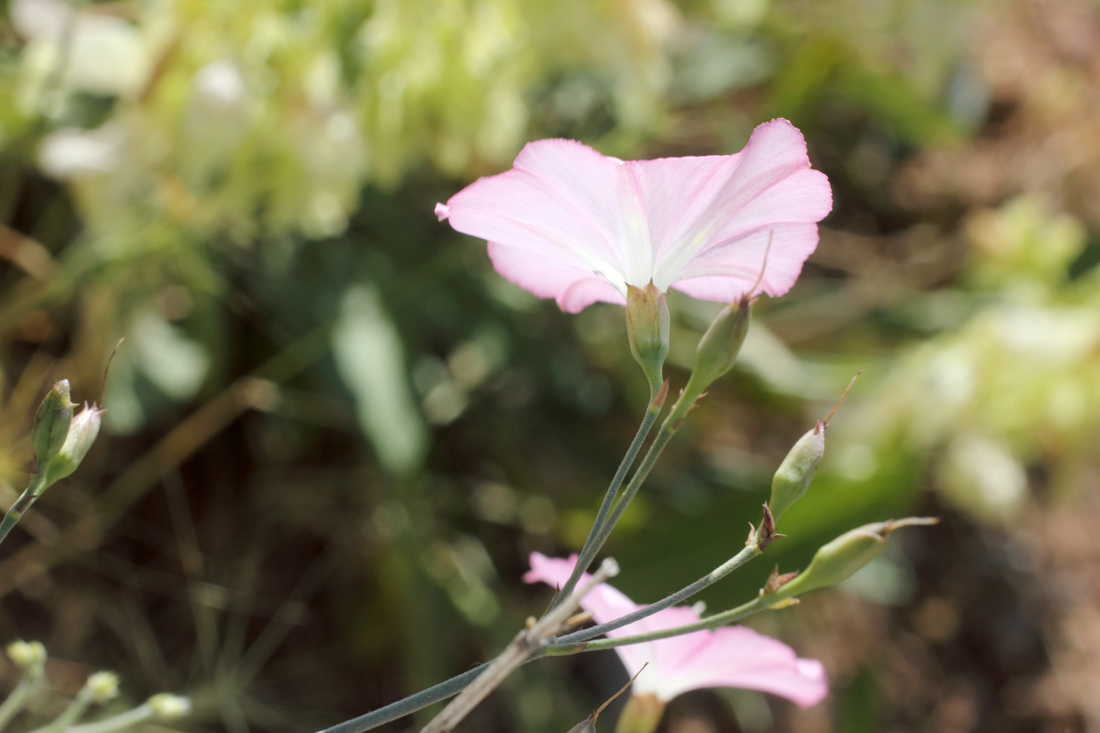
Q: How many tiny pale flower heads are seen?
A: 3